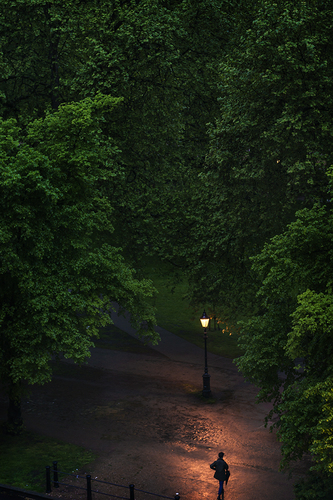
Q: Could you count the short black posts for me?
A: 5